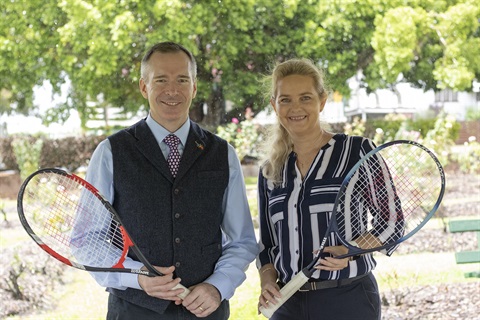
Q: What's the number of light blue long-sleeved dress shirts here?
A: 1